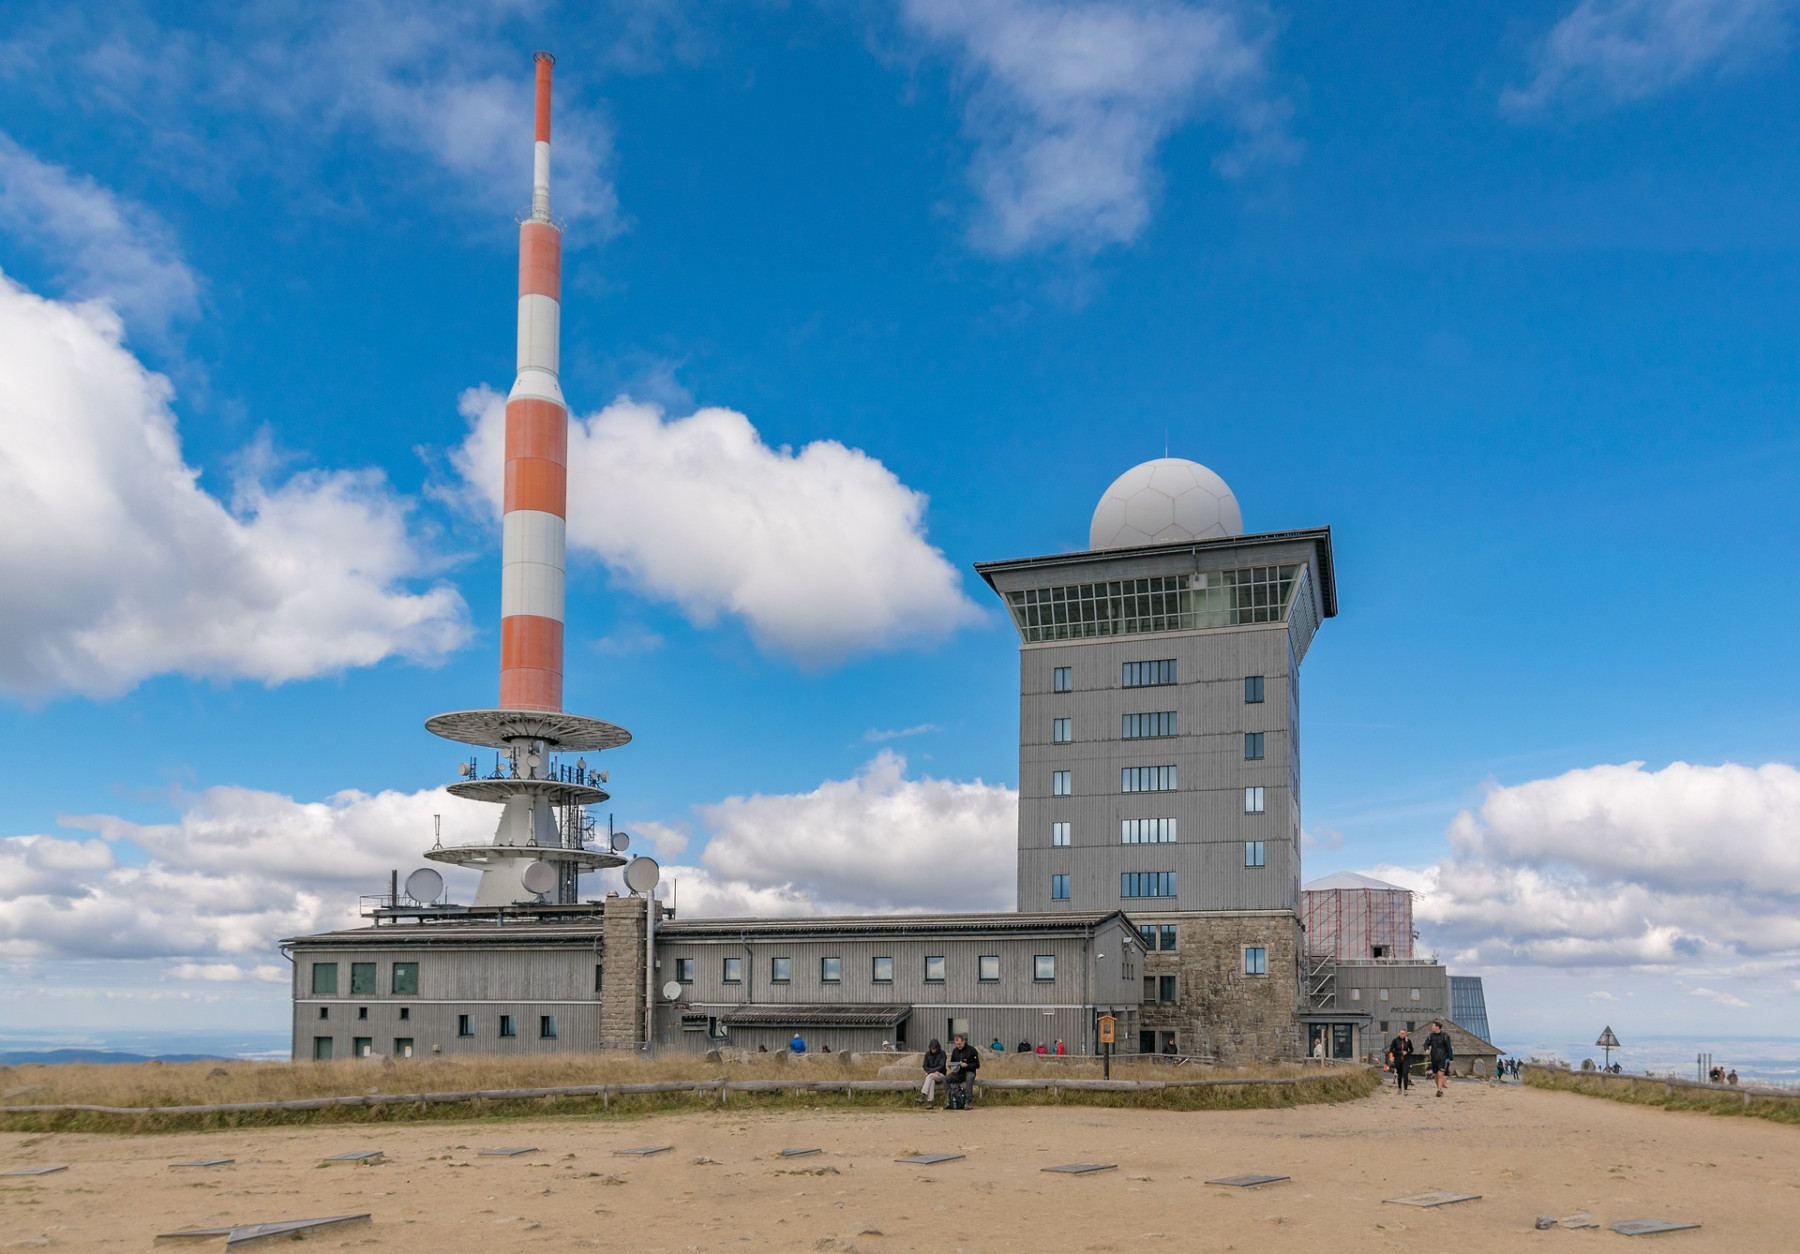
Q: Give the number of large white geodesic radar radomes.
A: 1